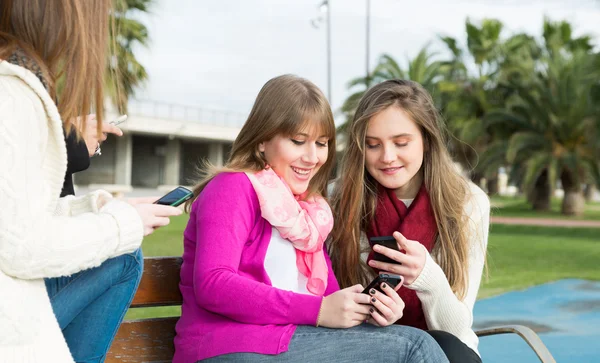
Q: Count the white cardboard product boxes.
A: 0